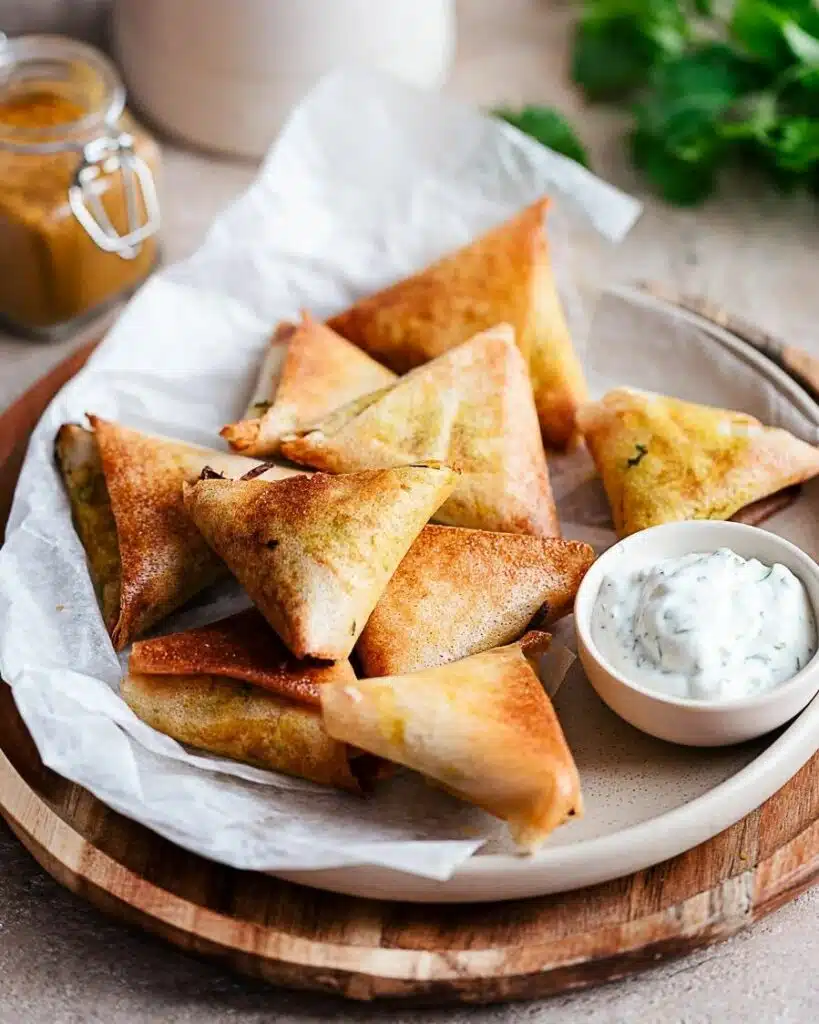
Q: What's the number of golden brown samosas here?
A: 9